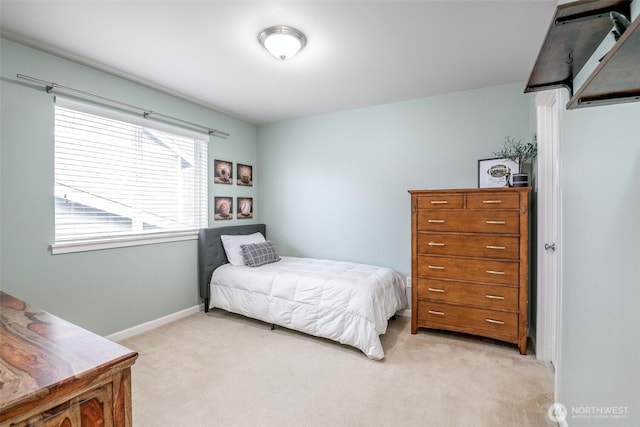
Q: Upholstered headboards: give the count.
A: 1